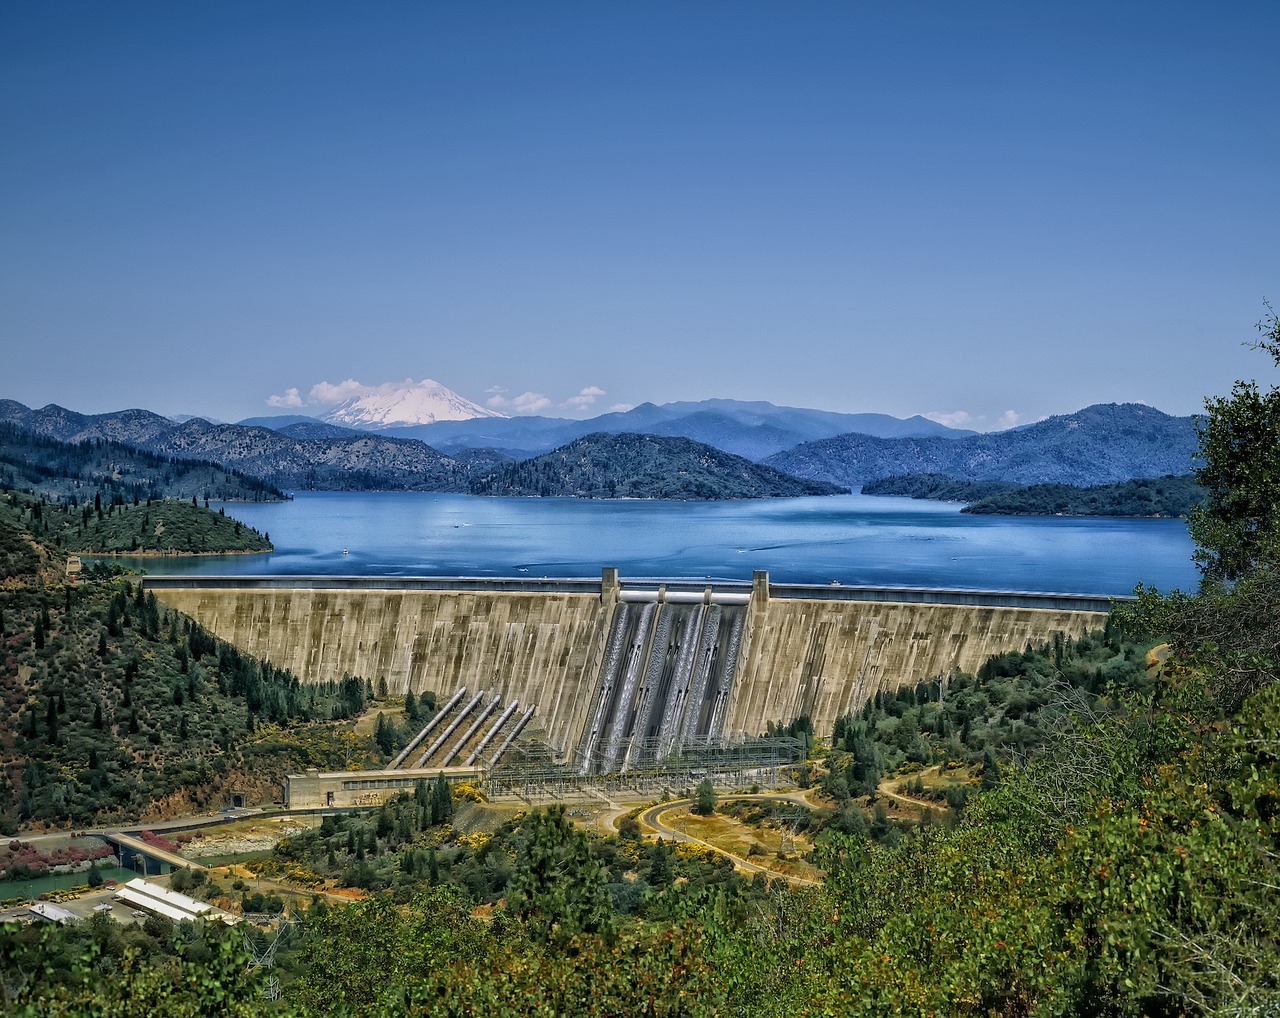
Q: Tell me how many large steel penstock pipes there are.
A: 5